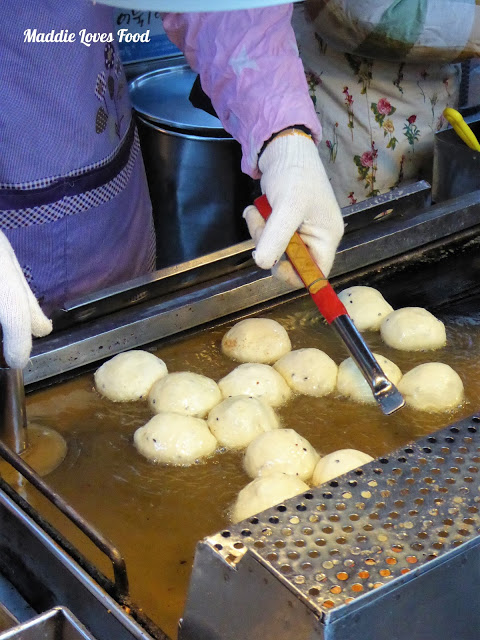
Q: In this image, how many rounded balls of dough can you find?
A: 14